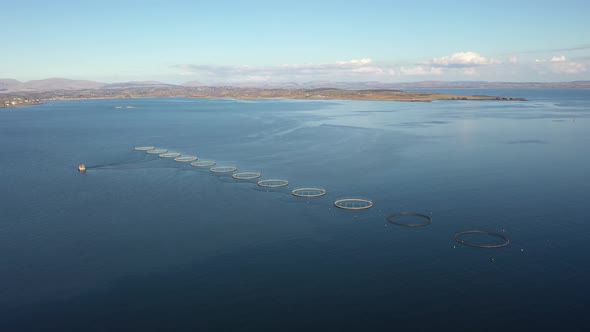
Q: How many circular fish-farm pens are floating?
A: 12